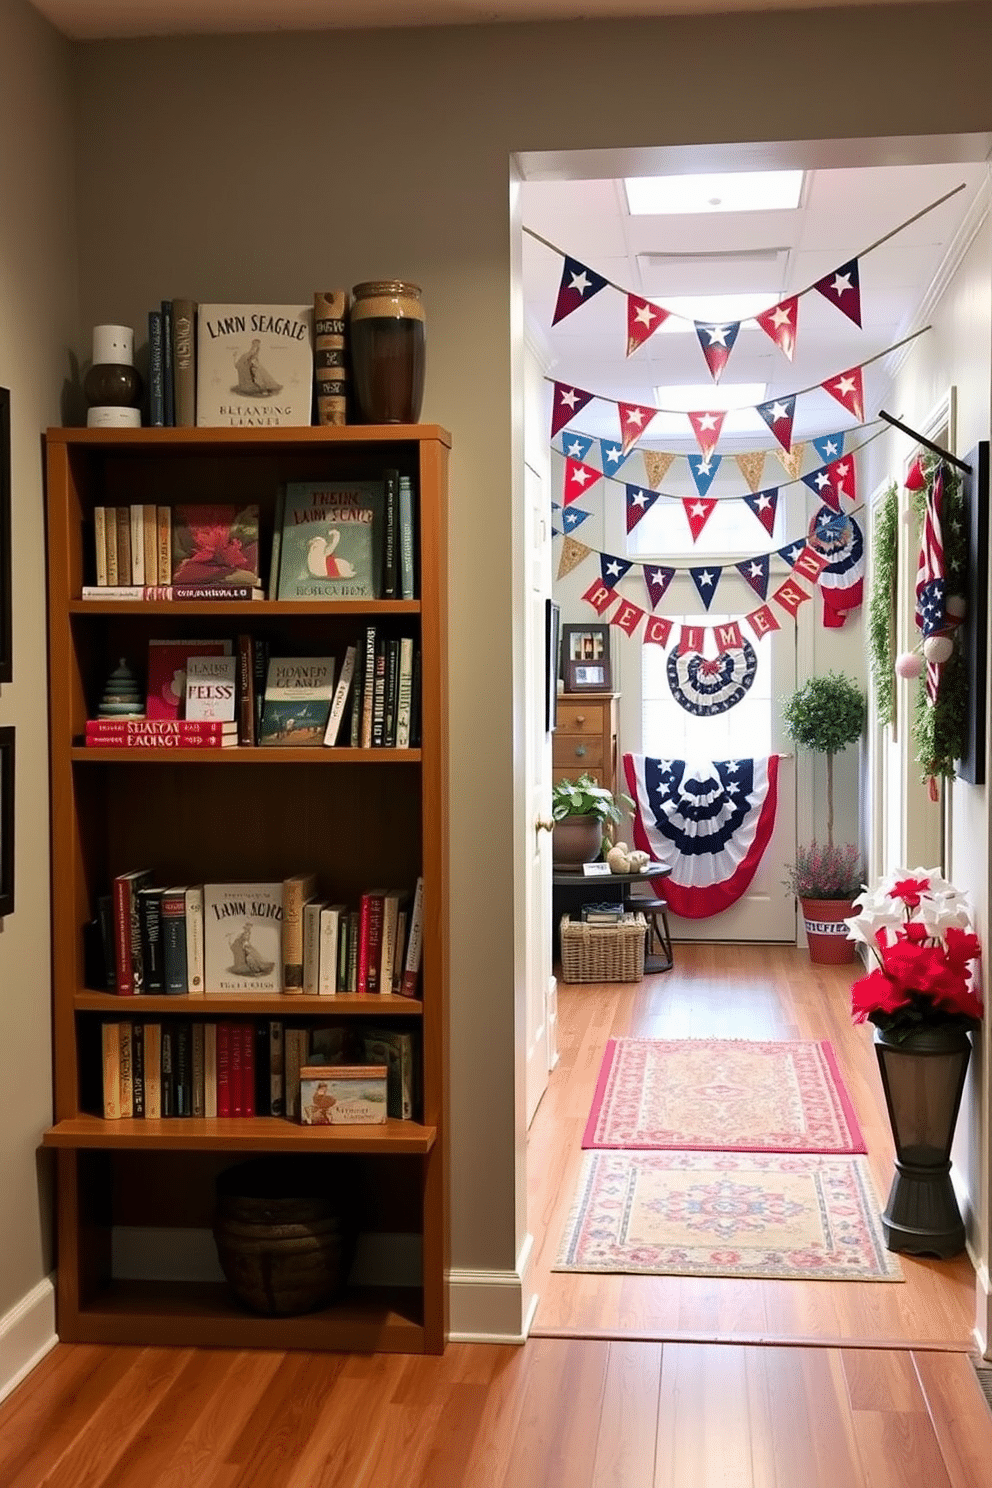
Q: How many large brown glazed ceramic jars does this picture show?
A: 1